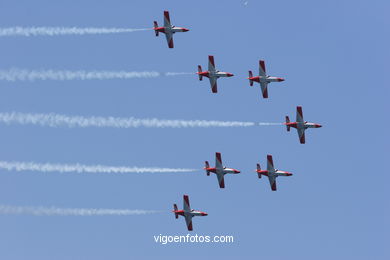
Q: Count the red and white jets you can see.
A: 7